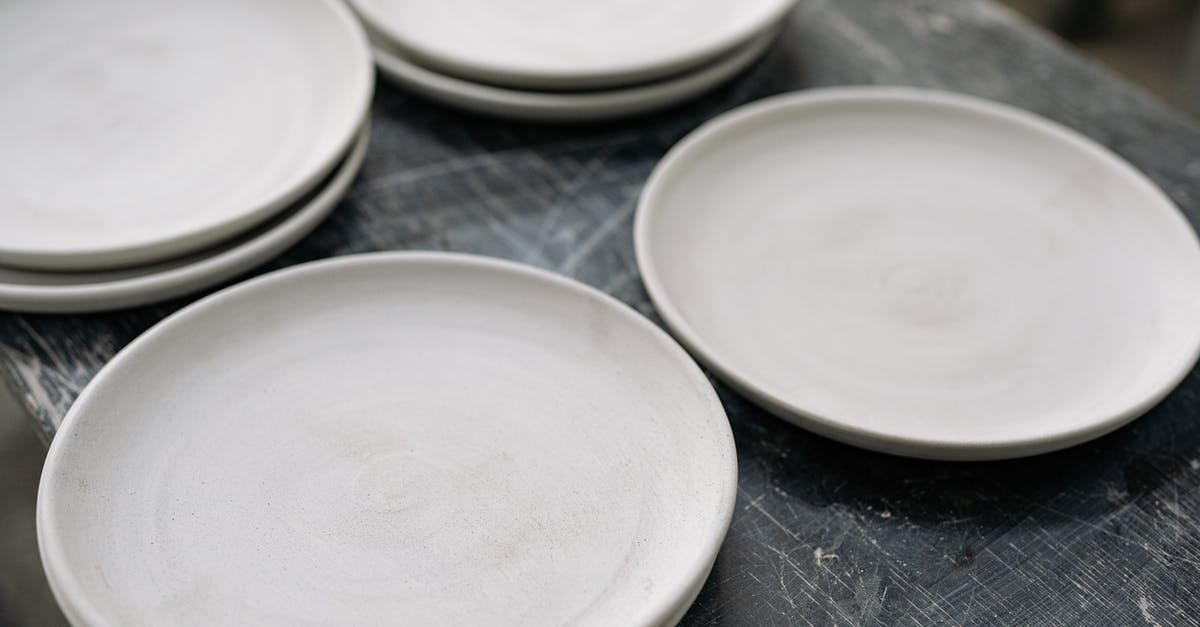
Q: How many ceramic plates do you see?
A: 6